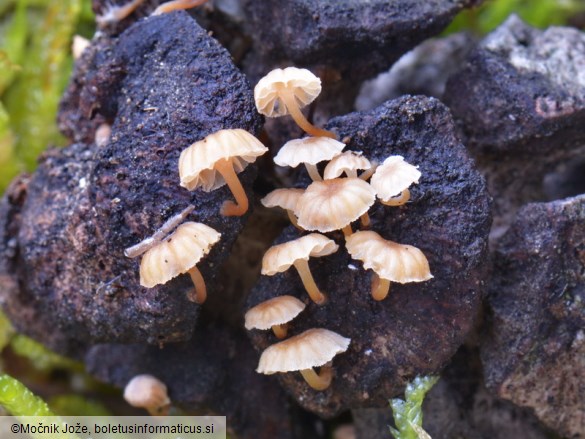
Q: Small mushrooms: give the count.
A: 13